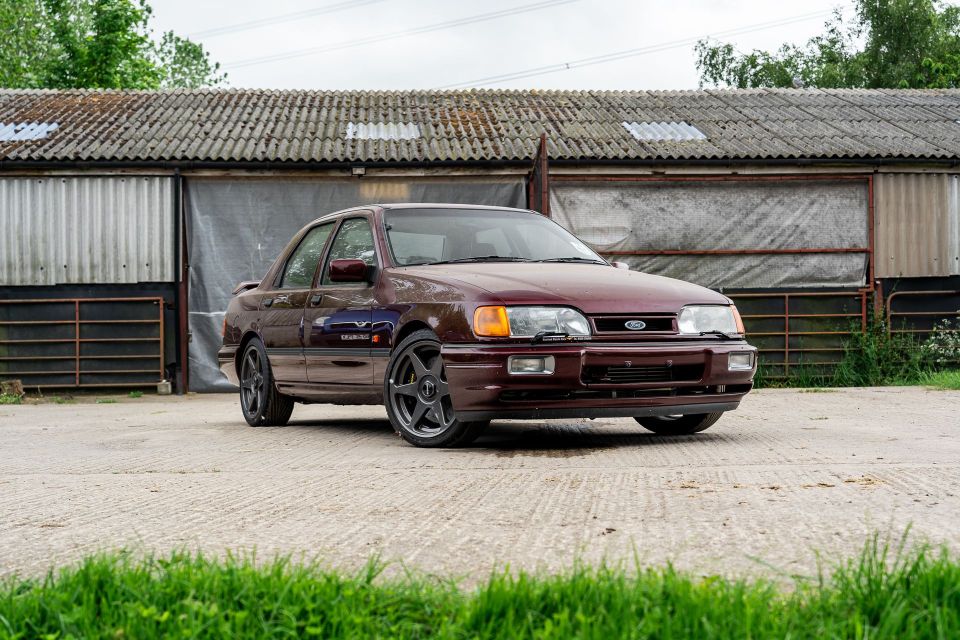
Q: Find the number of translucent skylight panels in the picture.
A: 3